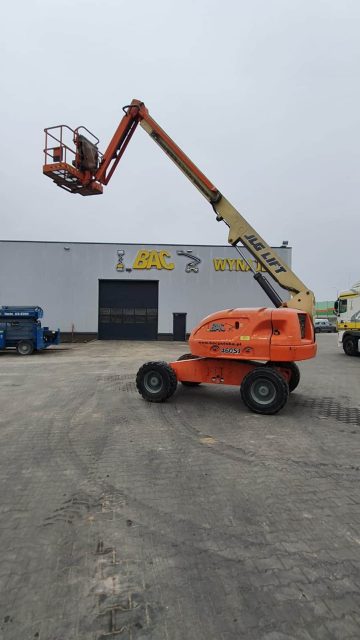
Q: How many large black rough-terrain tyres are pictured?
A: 4